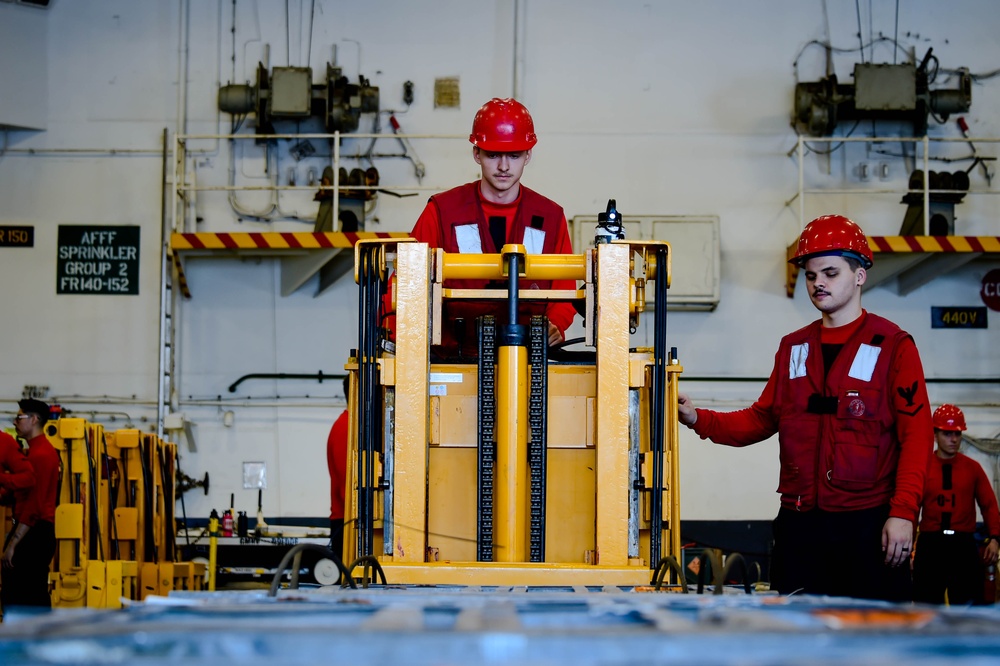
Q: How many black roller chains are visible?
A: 2